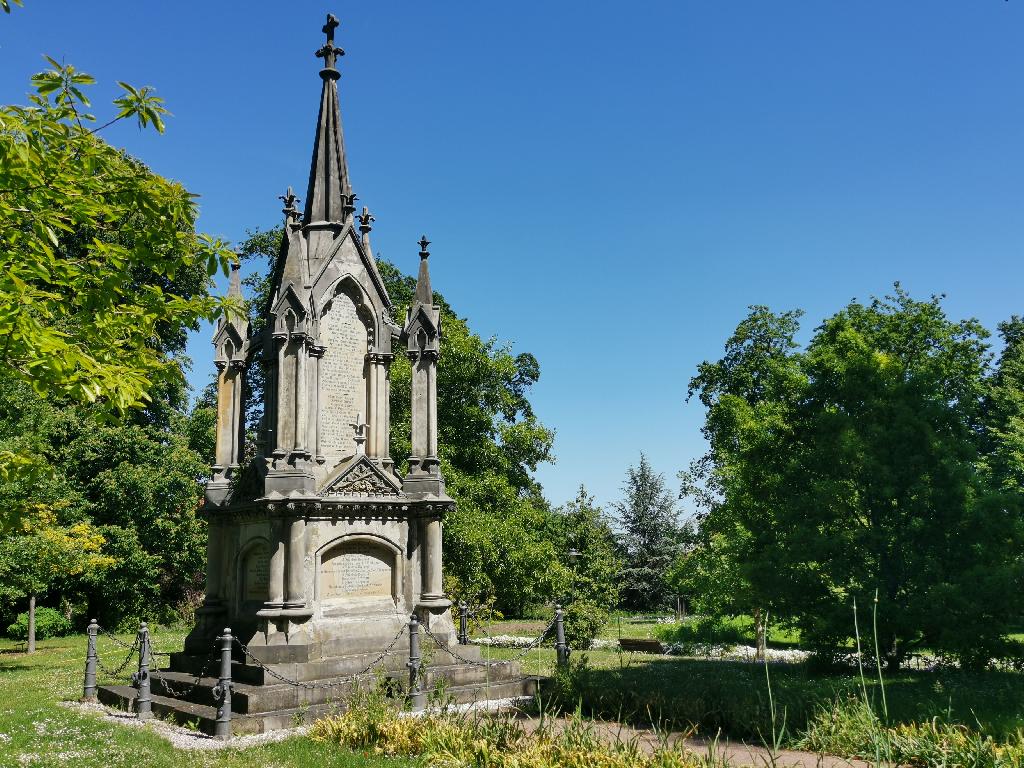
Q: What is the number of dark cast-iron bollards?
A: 6